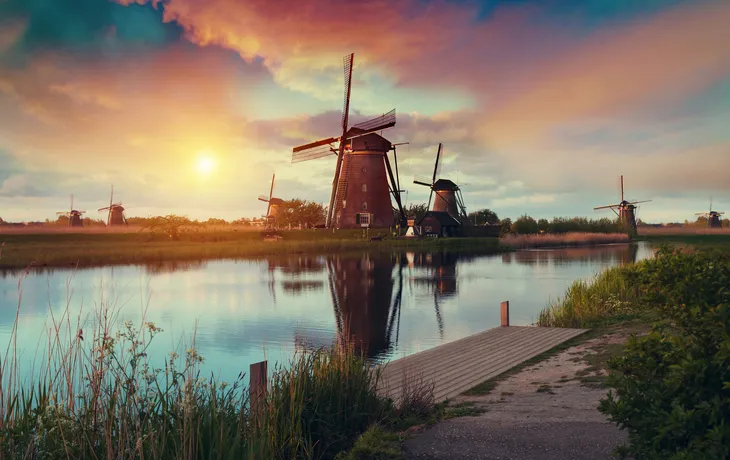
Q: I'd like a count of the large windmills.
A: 1